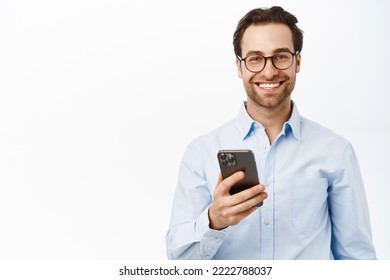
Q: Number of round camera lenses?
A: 3